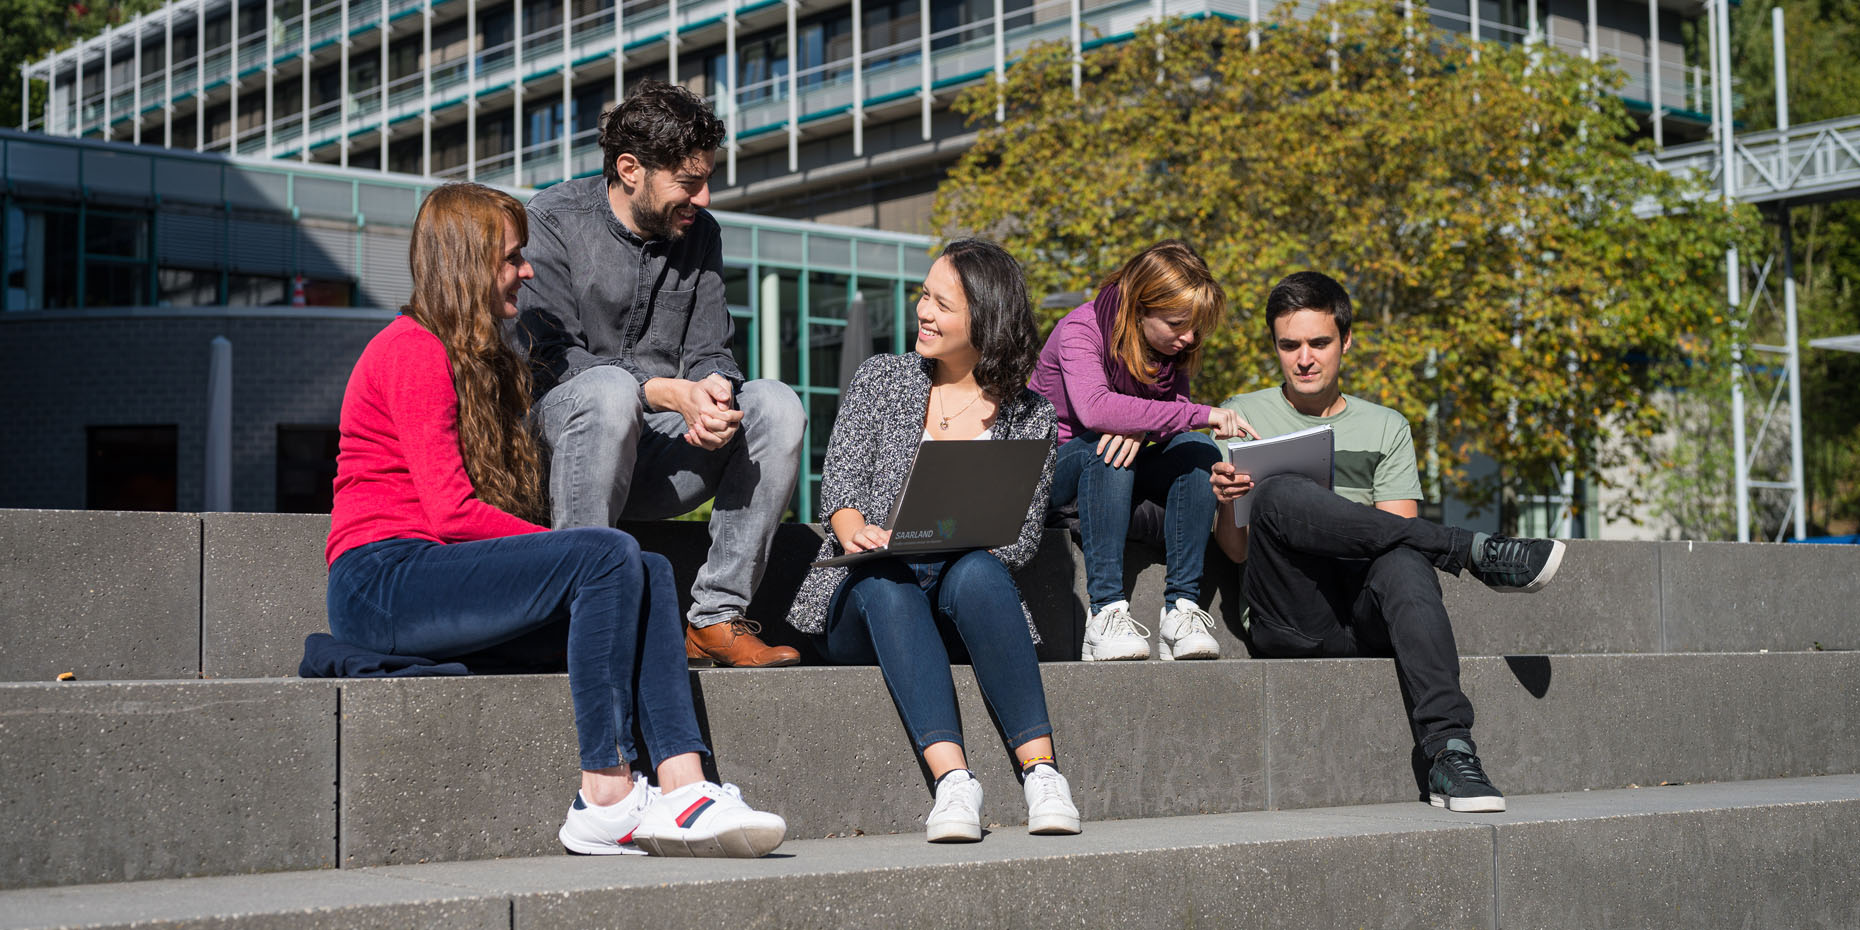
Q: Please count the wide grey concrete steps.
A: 3